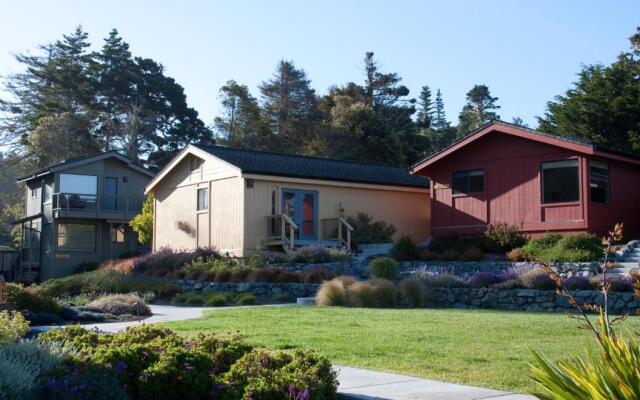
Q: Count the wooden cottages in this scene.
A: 3